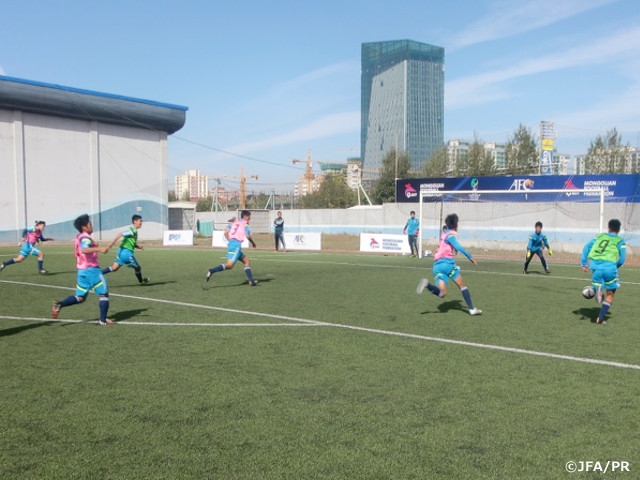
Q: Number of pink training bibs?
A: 4